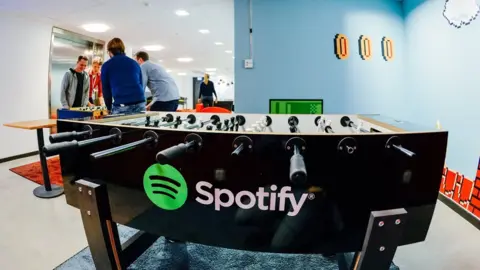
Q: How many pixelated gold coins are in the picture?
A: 3